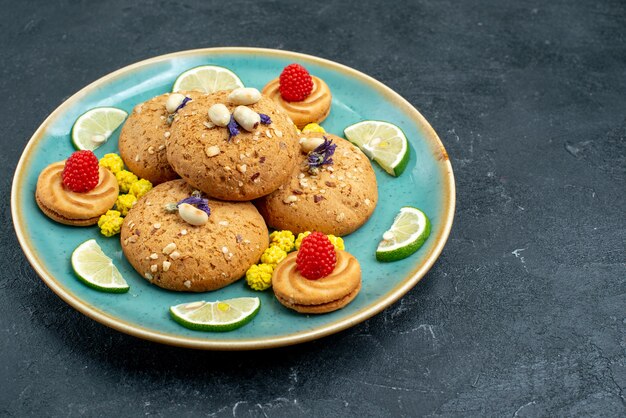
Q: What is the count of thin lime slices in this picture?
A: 6